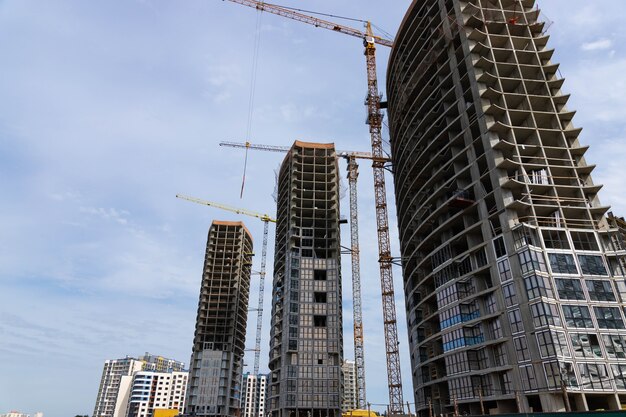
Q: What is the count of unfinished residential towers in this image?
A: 3